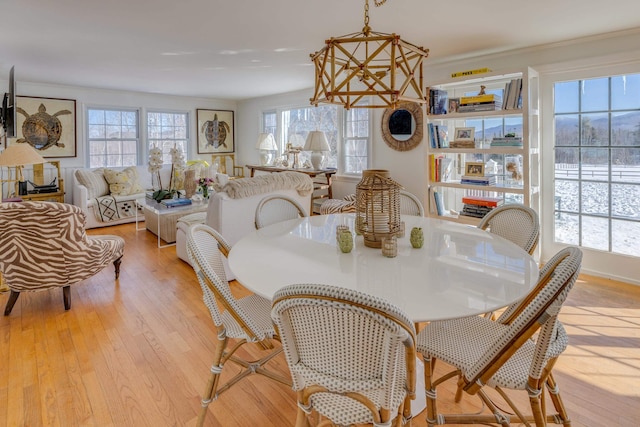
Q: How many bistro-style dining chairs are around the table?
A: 6